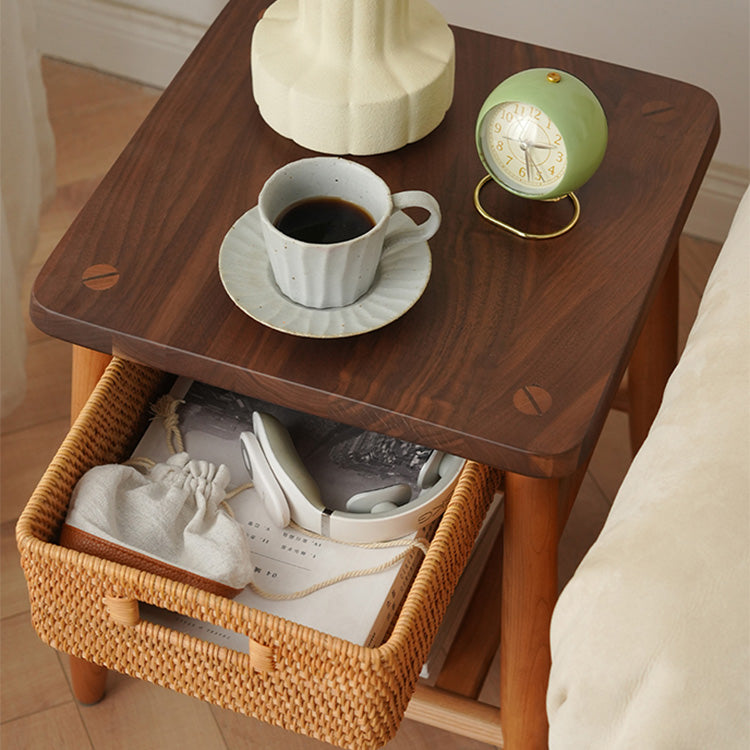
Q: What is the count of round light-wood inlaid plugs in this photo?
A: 3